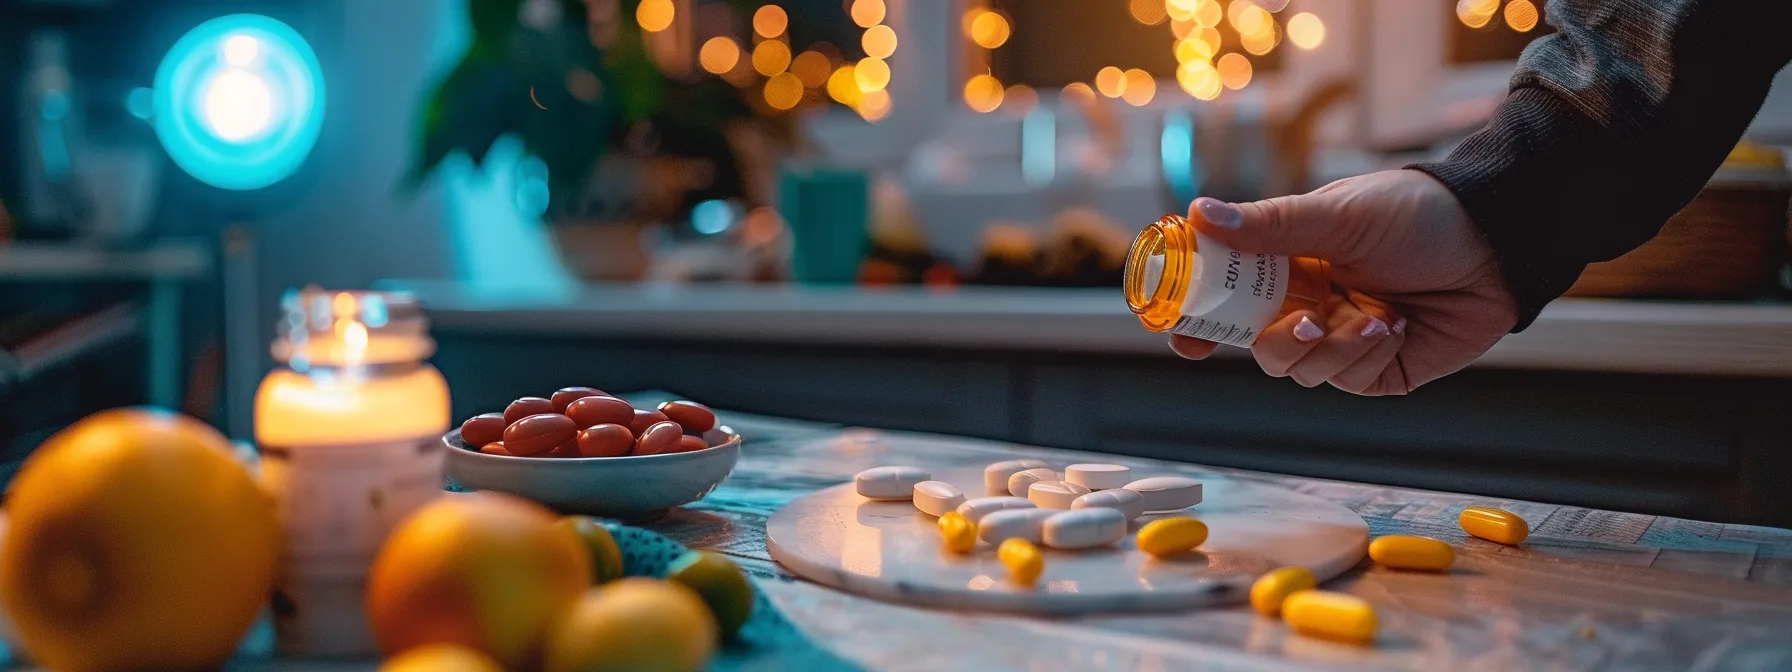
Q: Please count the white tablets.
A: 11